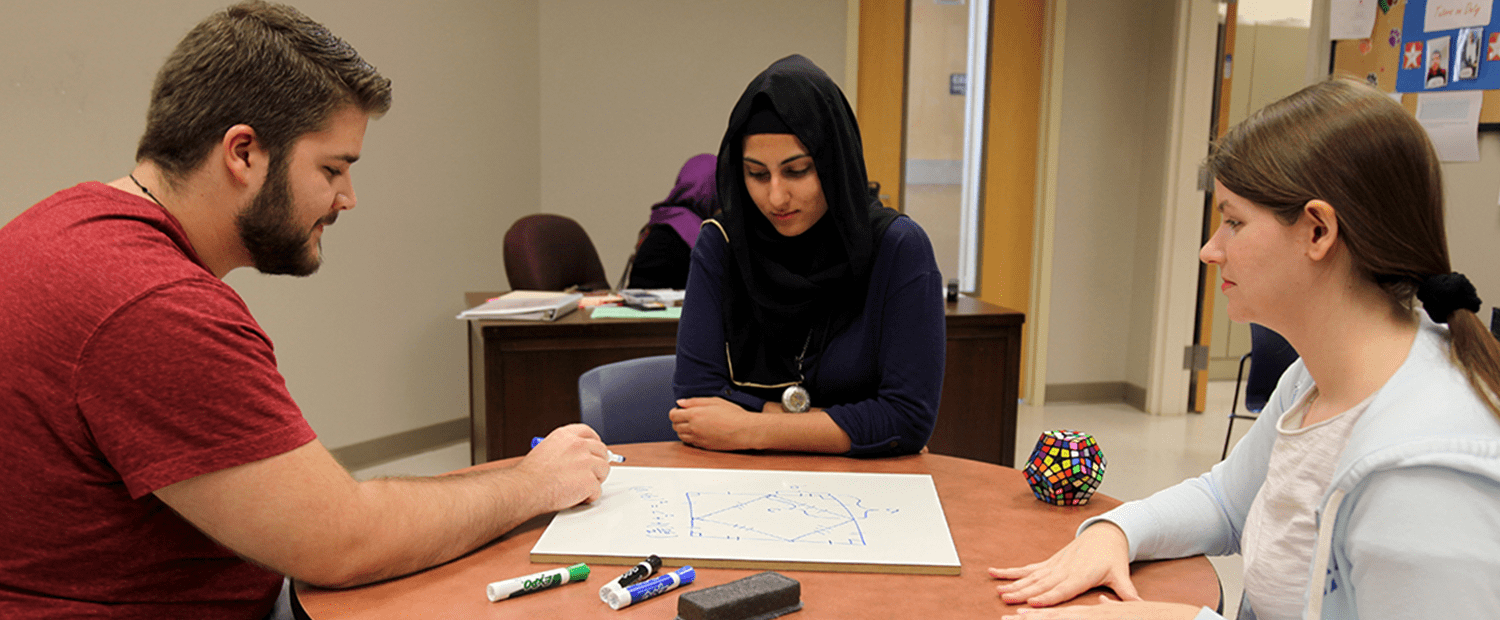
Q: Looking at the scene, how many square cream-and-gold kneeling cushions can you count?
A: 0